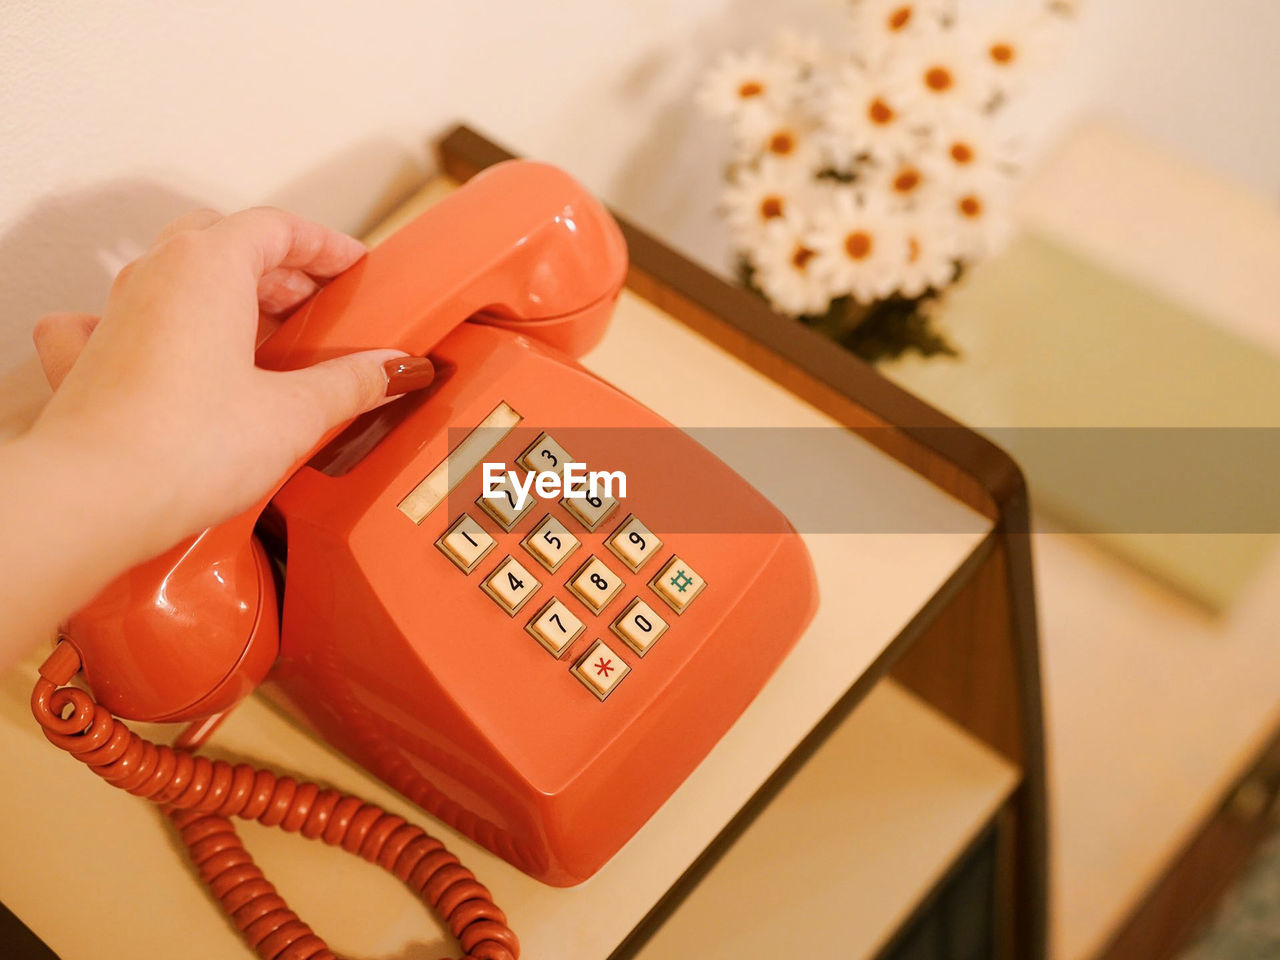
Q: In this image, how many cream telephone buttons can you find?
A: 12